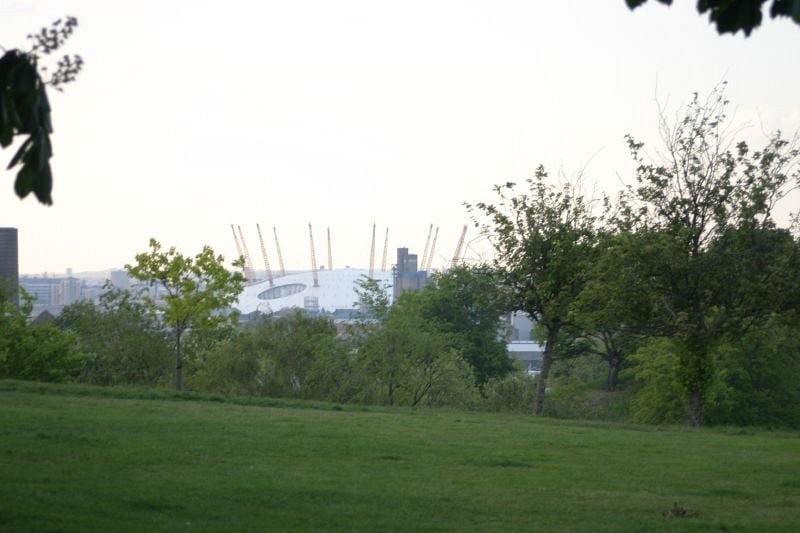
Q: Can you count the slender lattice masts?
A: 11